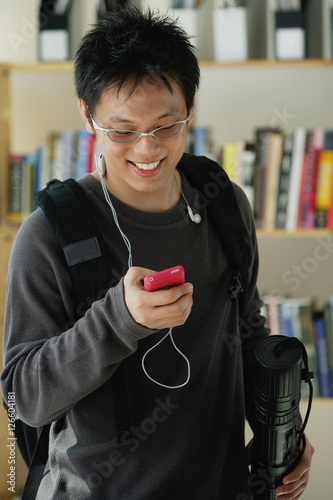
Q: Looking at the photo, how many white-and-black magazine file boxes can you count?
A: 2